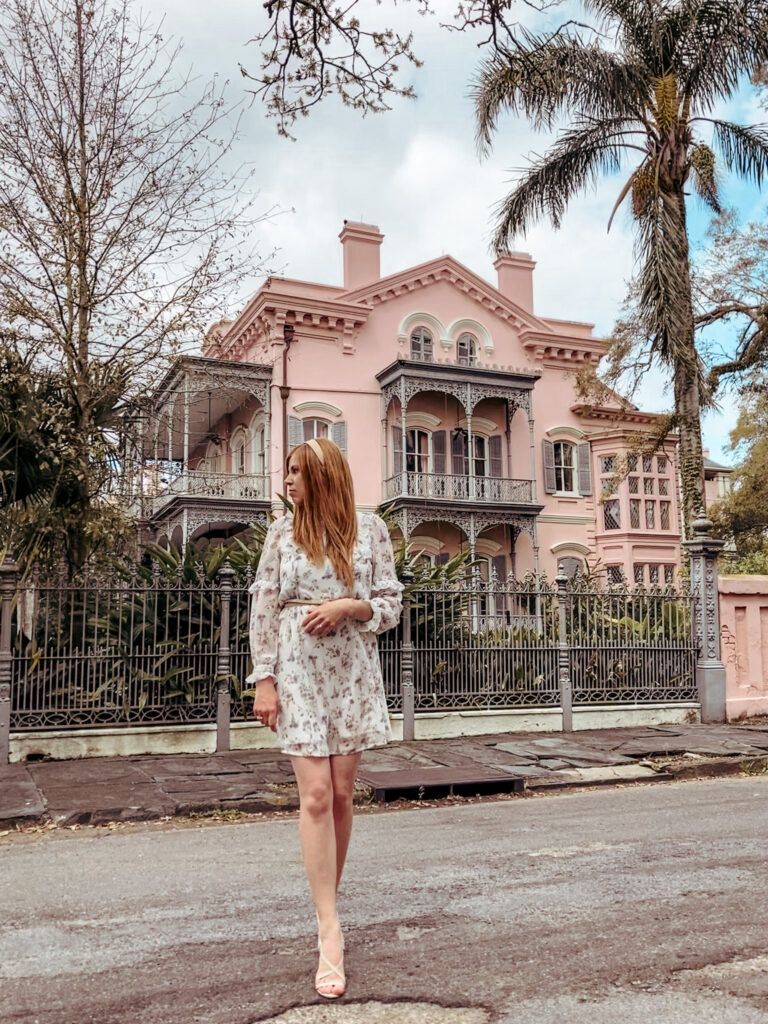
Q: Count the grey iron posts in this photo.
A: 5